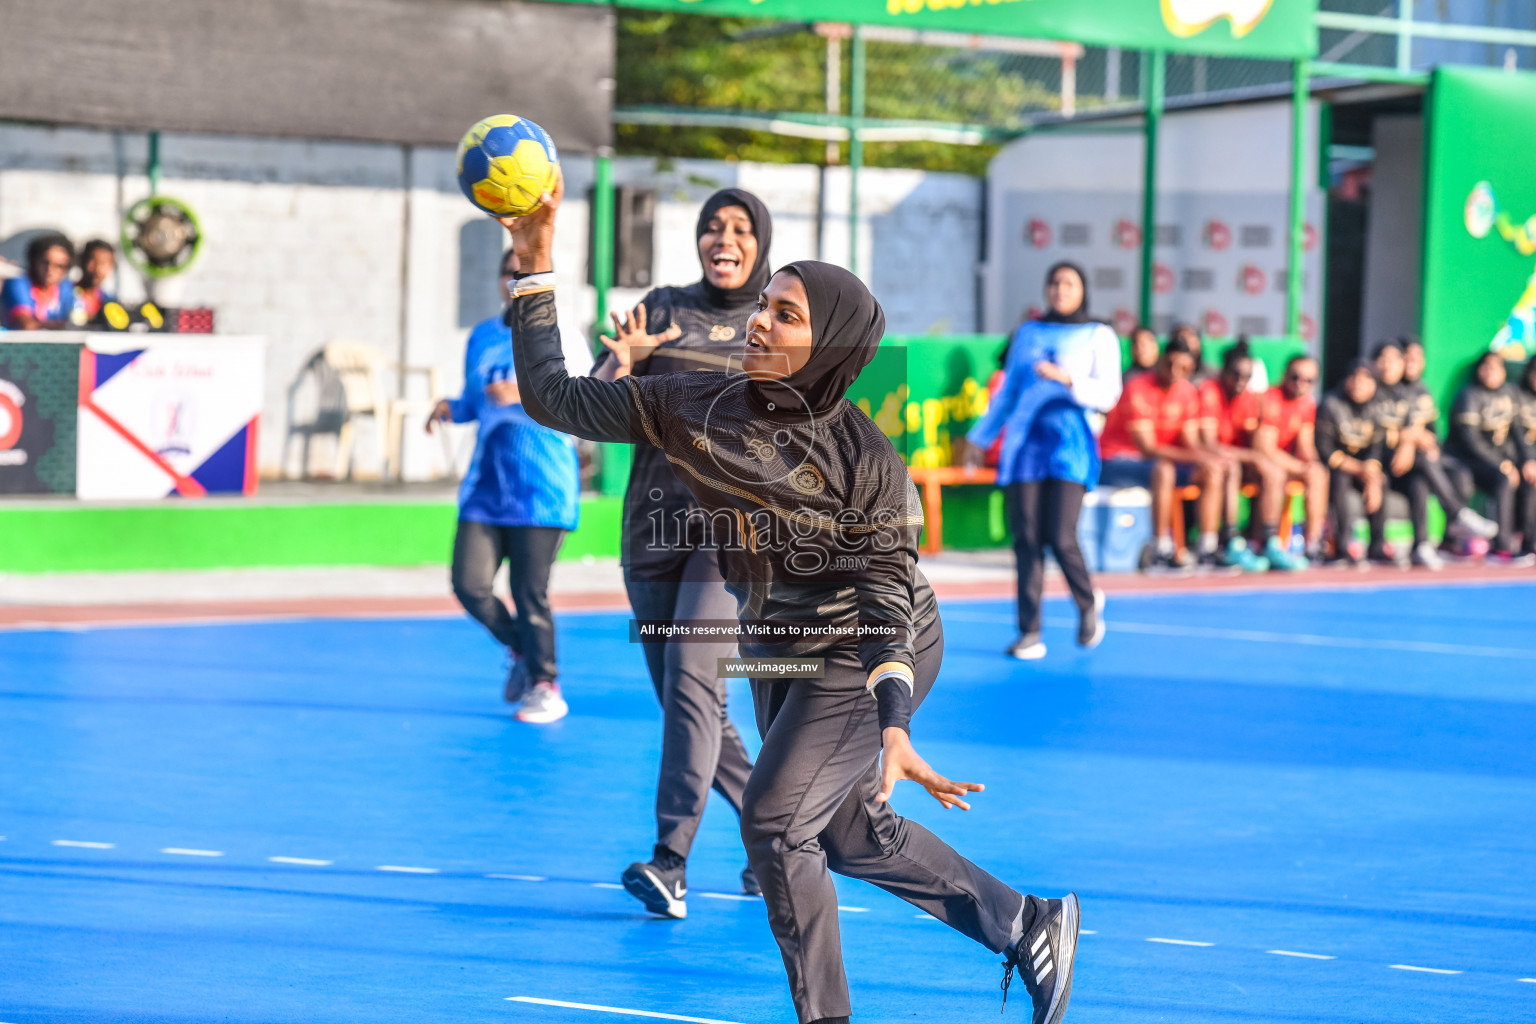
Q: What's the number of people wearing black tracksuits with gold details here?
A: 7